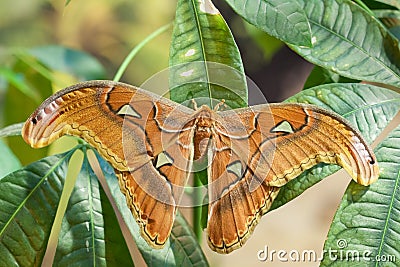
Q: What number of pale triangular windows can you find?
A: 4